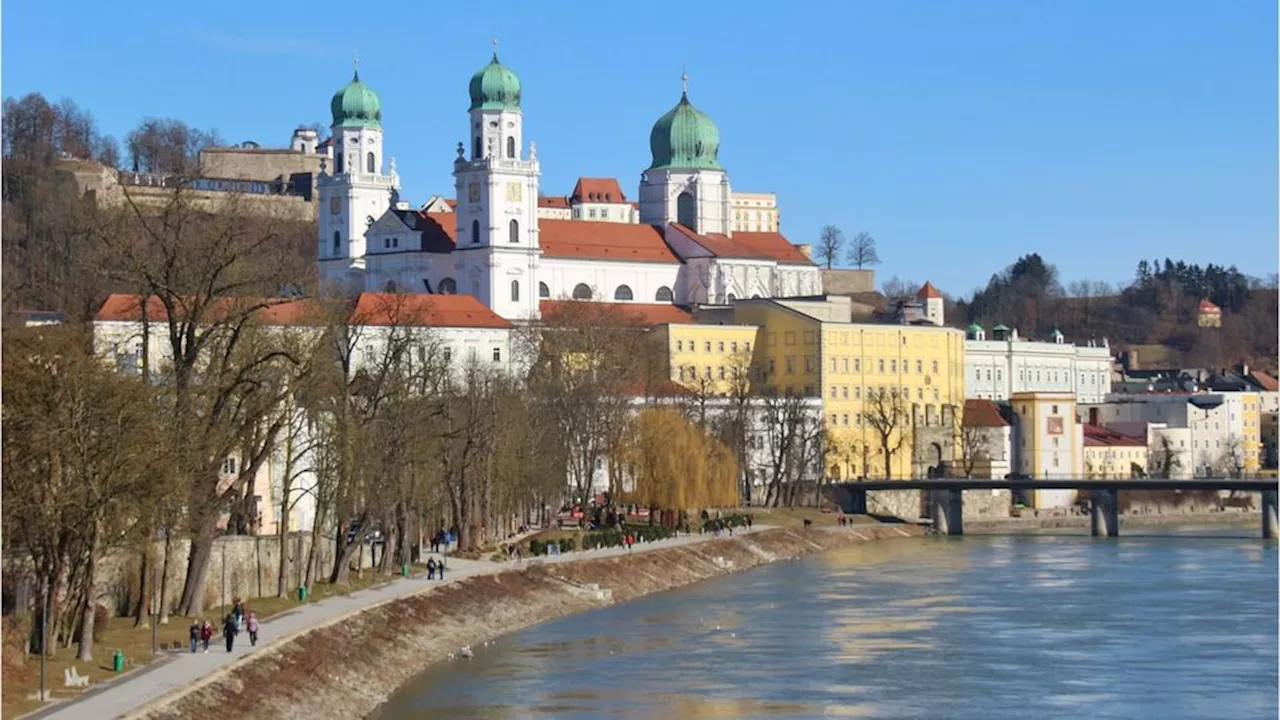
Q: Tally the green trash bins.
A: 3